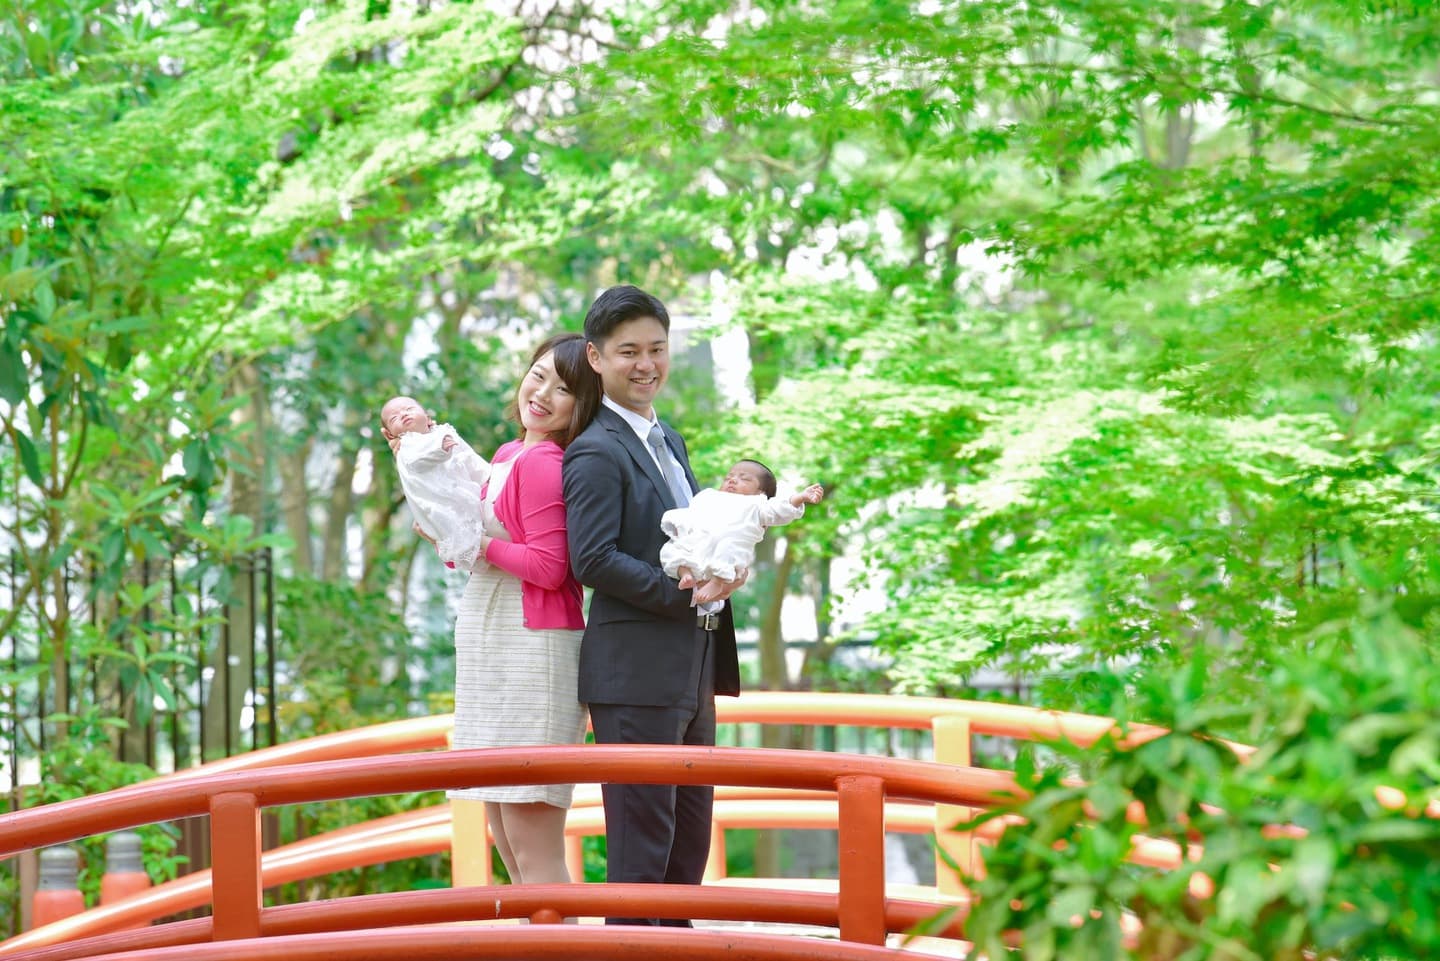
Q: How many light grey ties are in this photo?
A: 1